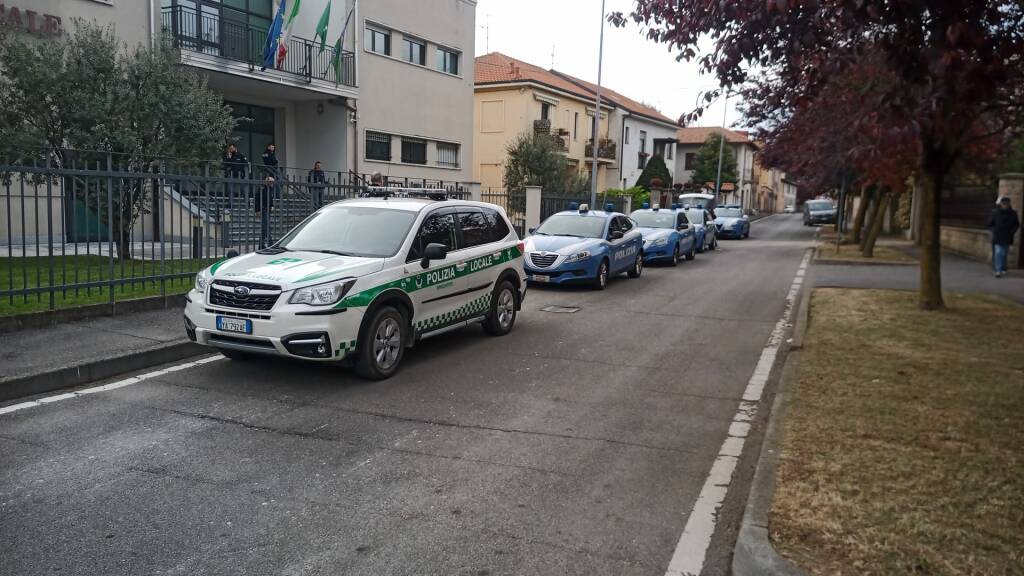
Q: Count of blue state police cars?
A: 4